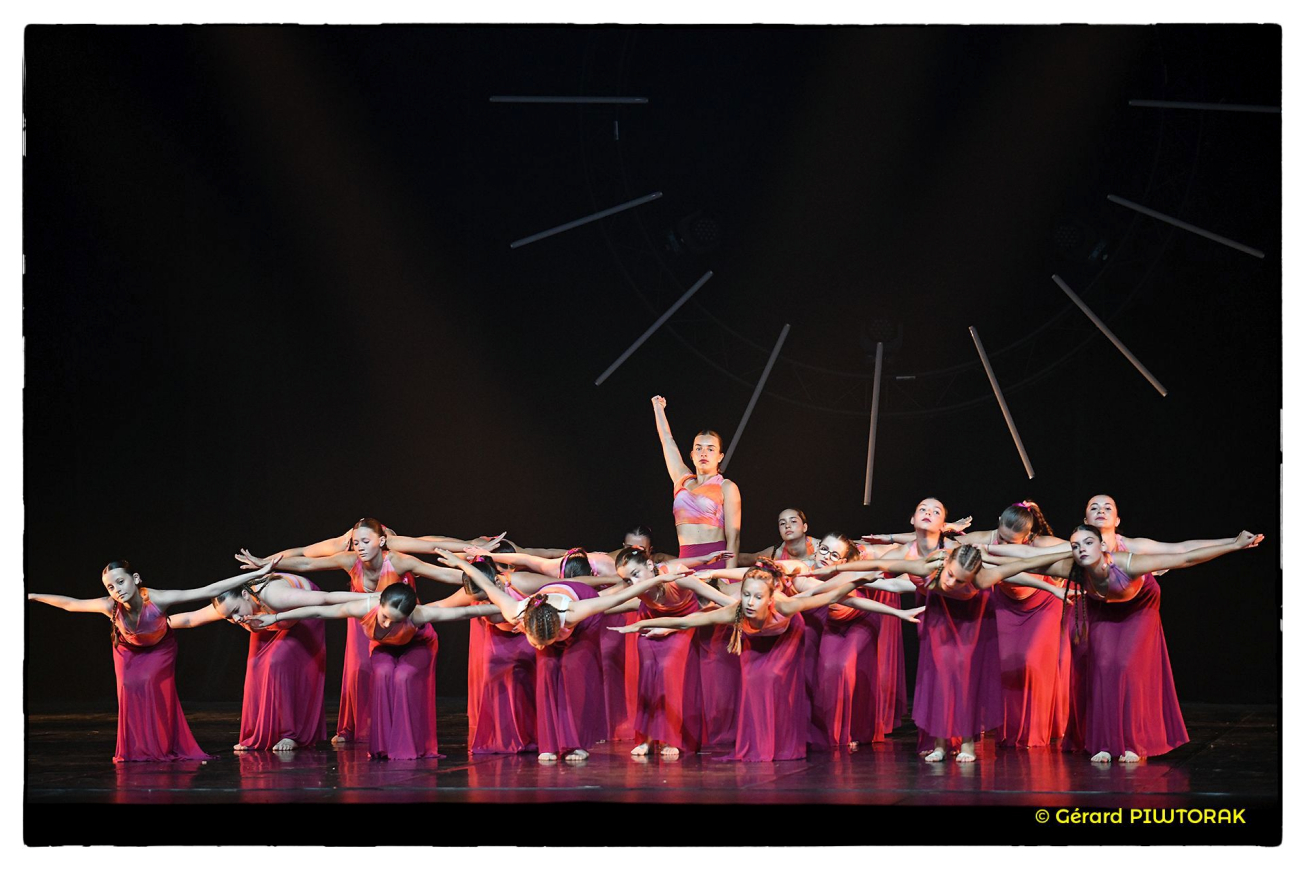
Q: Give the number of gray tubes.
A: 9